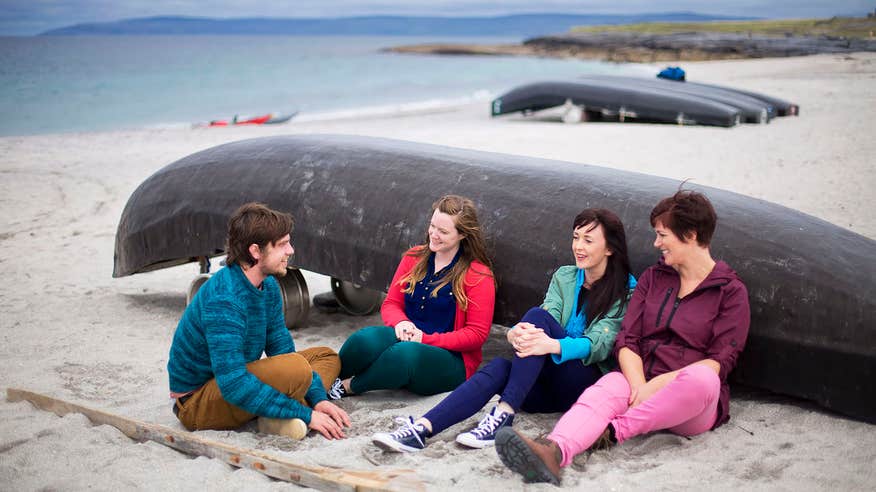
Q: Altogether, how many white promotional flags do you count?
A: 0